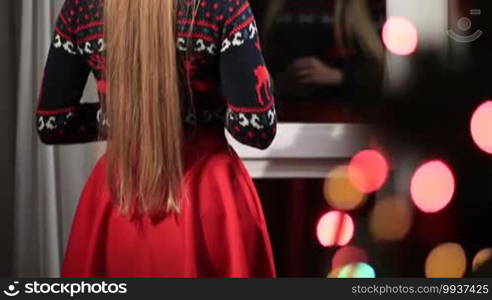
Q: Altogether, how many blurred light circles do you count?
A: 11